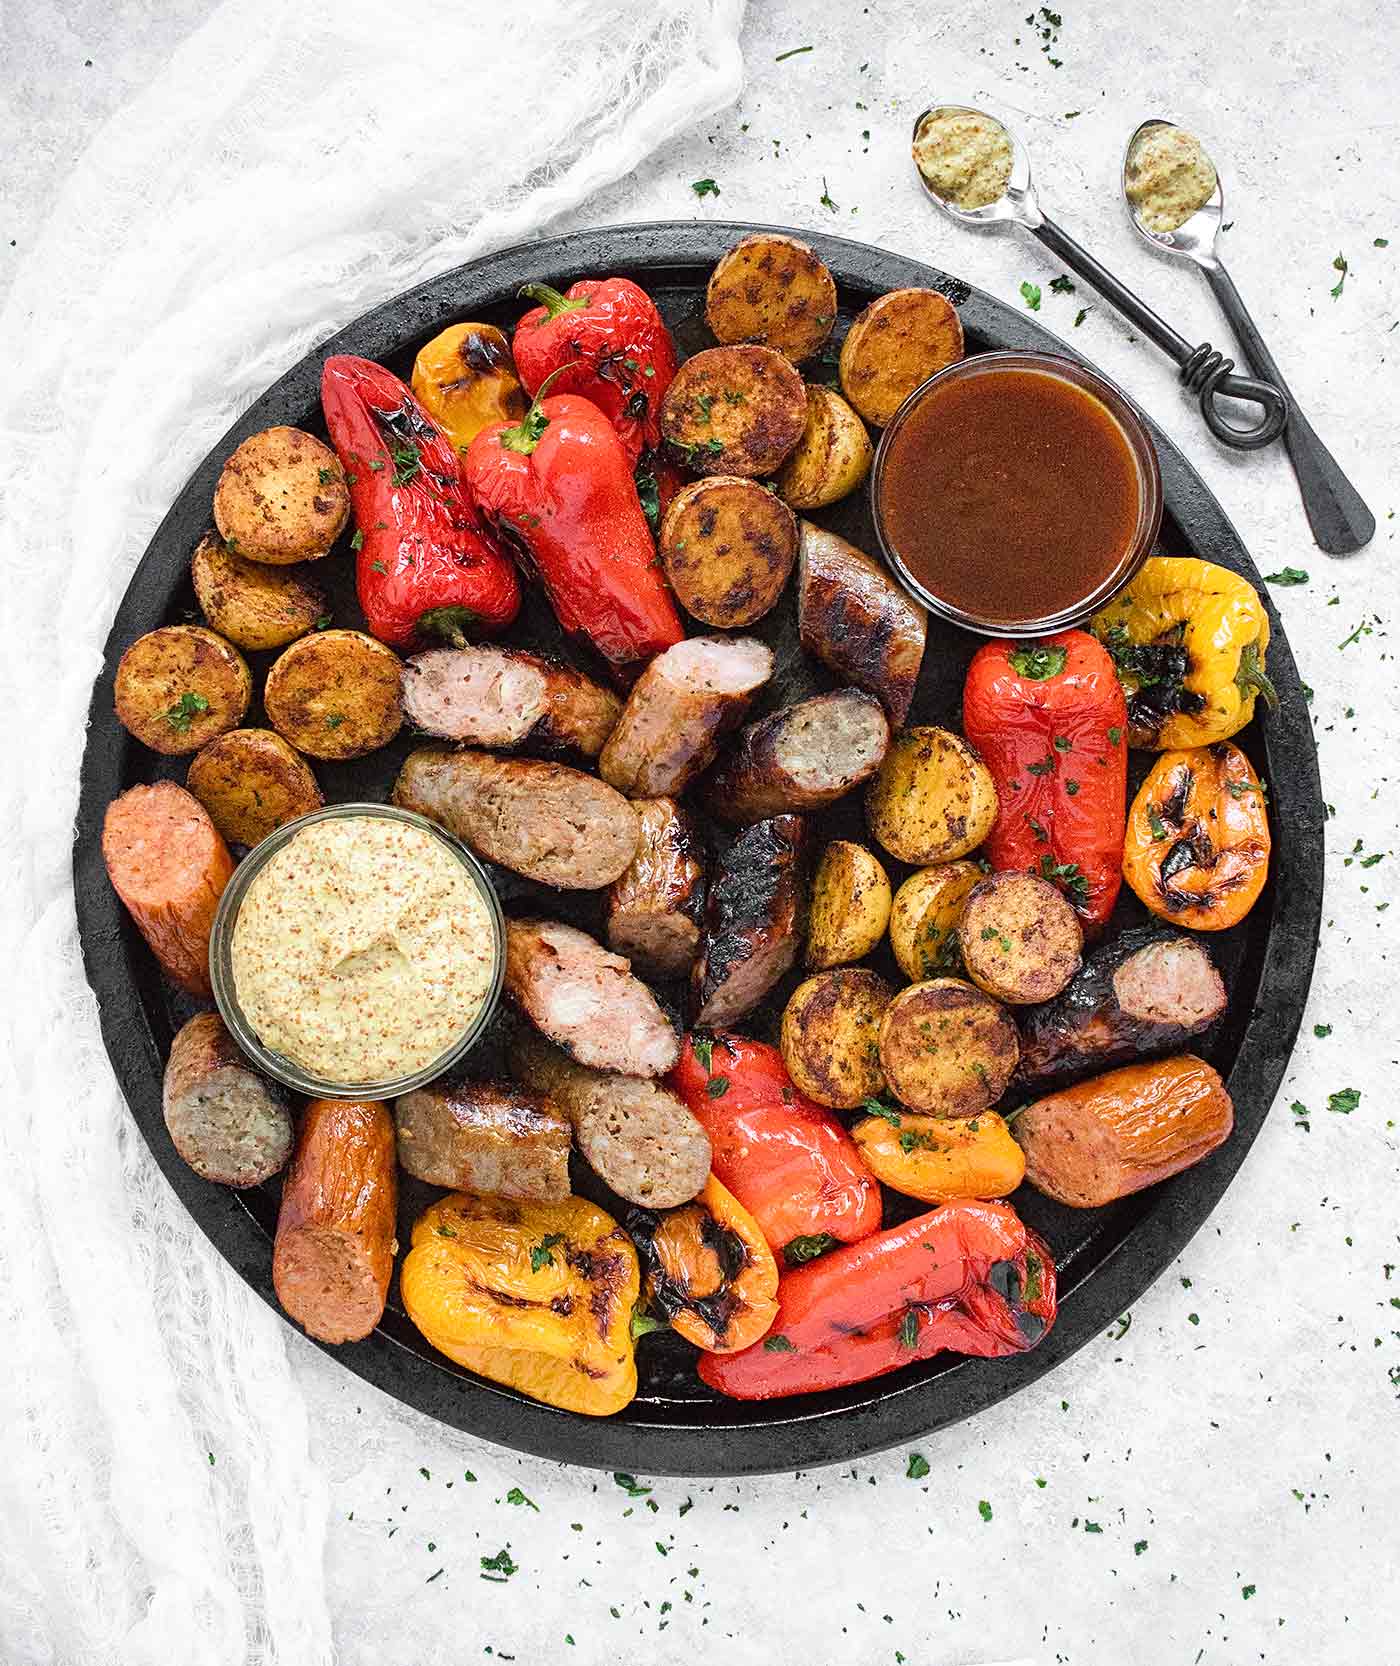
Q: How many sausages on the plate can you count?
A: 15